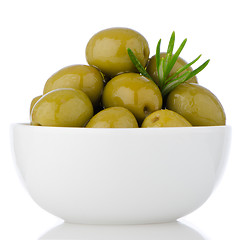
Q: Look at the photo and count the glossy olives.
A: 9